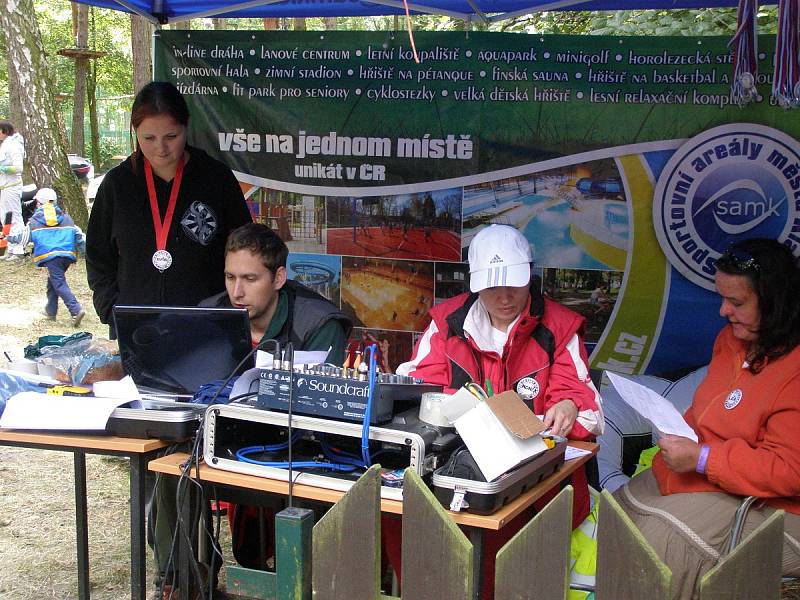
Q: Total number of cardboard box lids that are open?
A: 2